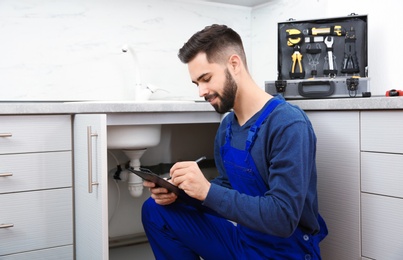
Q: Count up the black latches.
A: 2